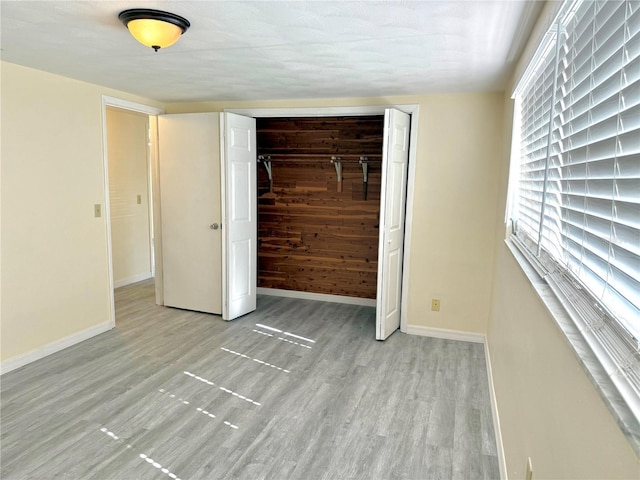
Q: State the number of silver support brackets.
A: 3